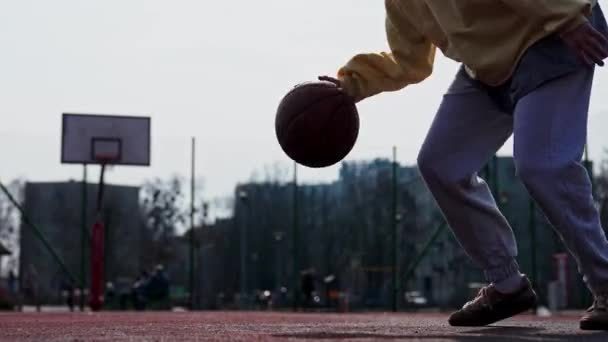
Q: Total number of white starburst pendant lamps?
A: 0